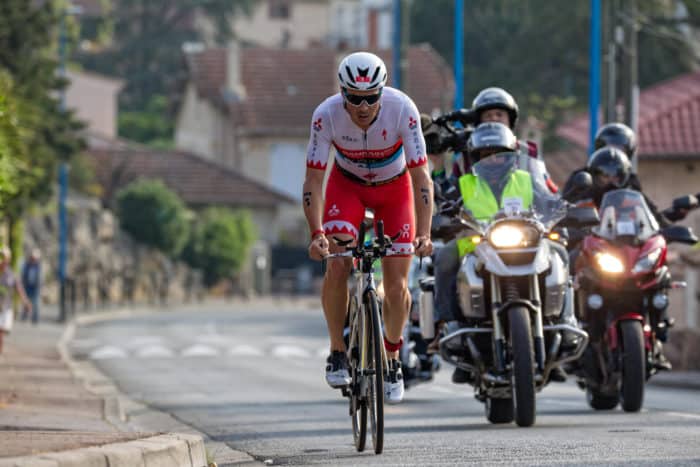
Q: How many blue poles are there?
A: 4